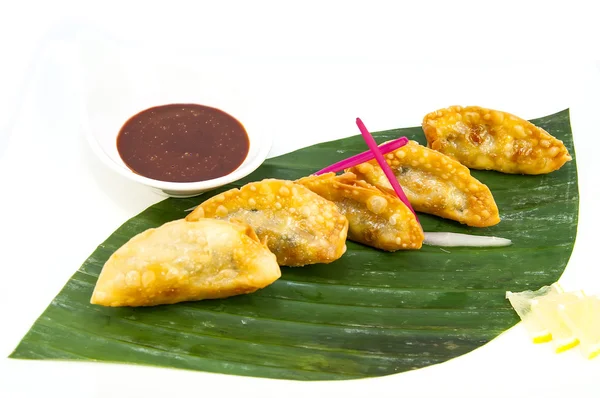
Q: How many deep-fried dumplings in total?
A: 5